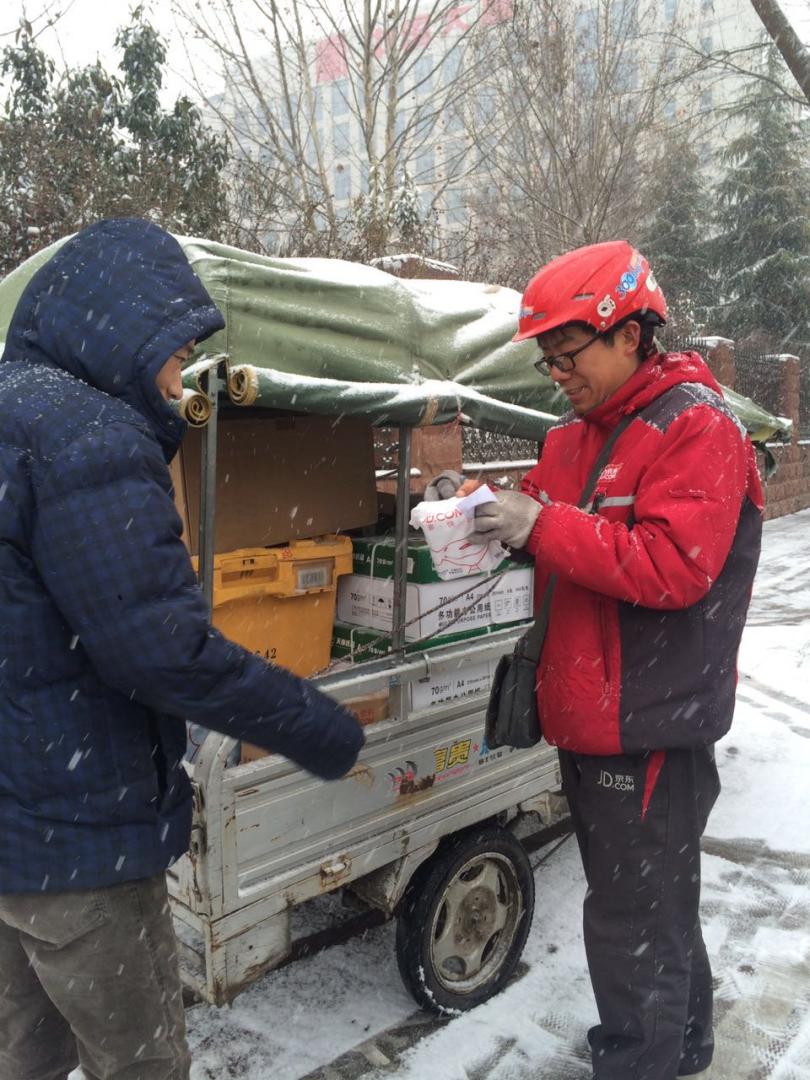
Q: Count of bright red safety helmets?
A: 1